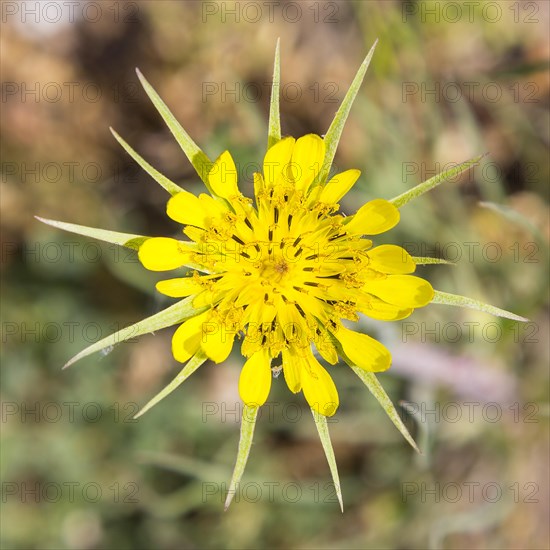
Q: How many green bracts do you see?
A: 13